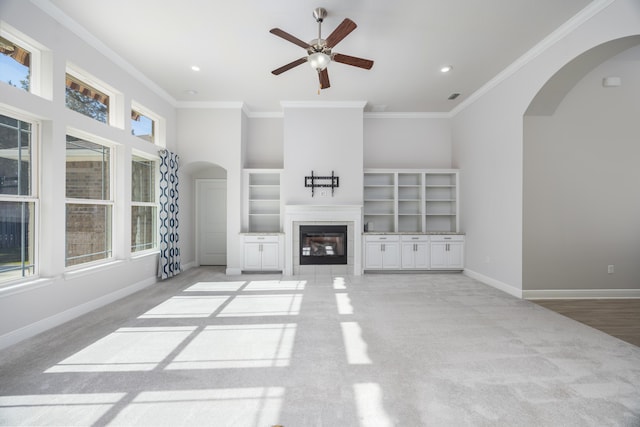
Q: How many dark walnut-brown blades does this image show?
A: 5